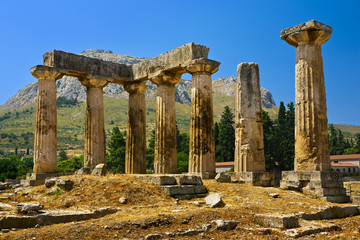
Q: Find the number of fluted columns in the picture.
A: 7